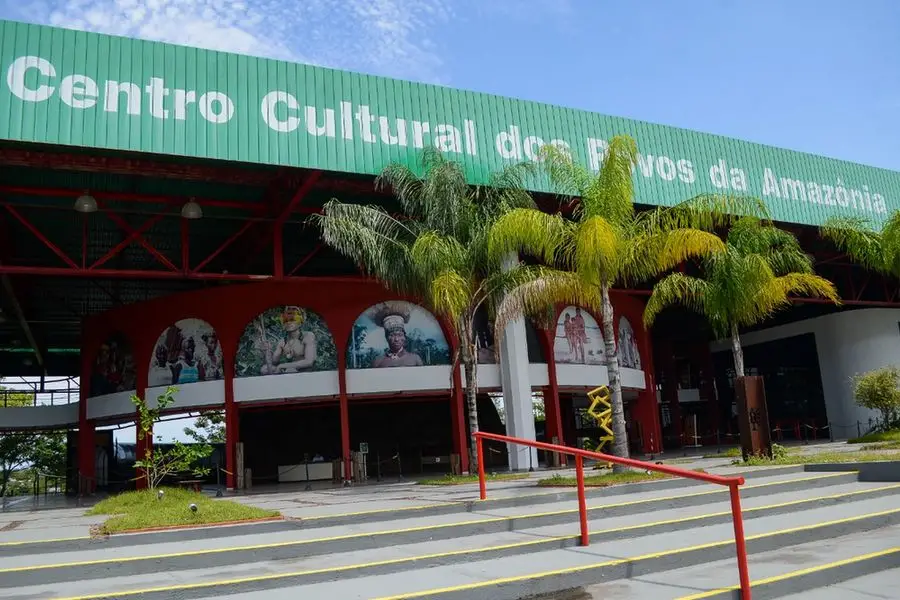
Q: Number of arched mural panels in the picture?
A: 7